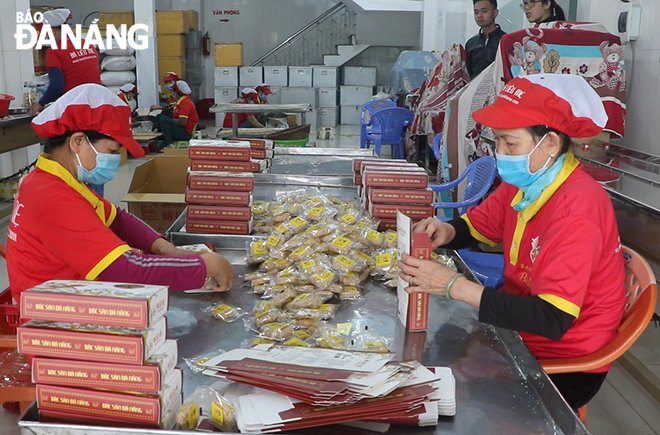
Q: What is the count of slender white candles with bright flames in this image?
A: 0